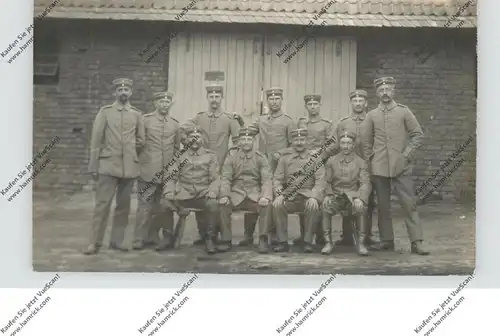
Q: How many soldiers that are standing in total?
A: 7